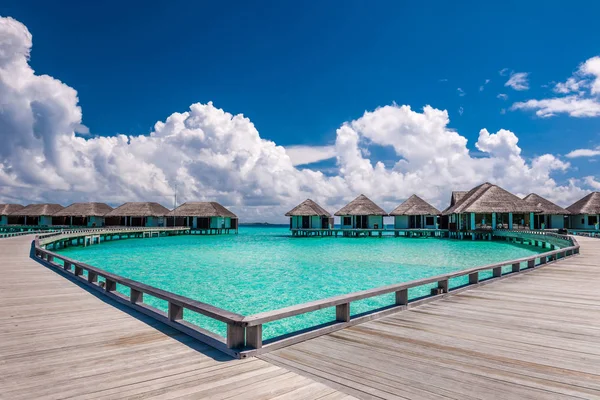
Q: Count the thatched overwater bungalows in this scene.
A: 11